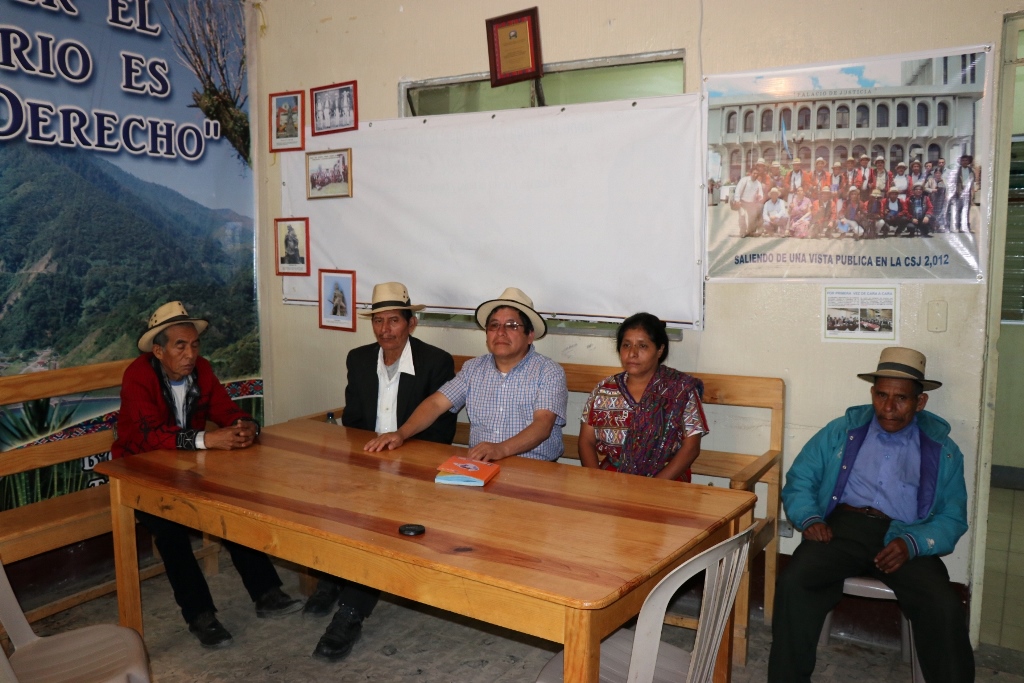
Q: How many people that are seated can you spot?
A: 5